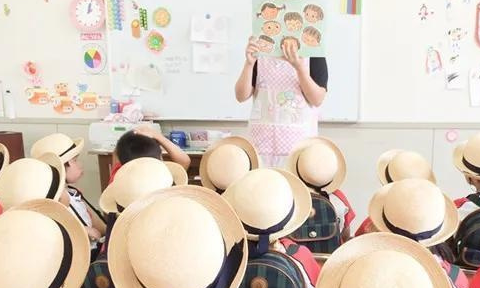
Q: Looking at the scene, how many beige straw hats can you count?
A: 13